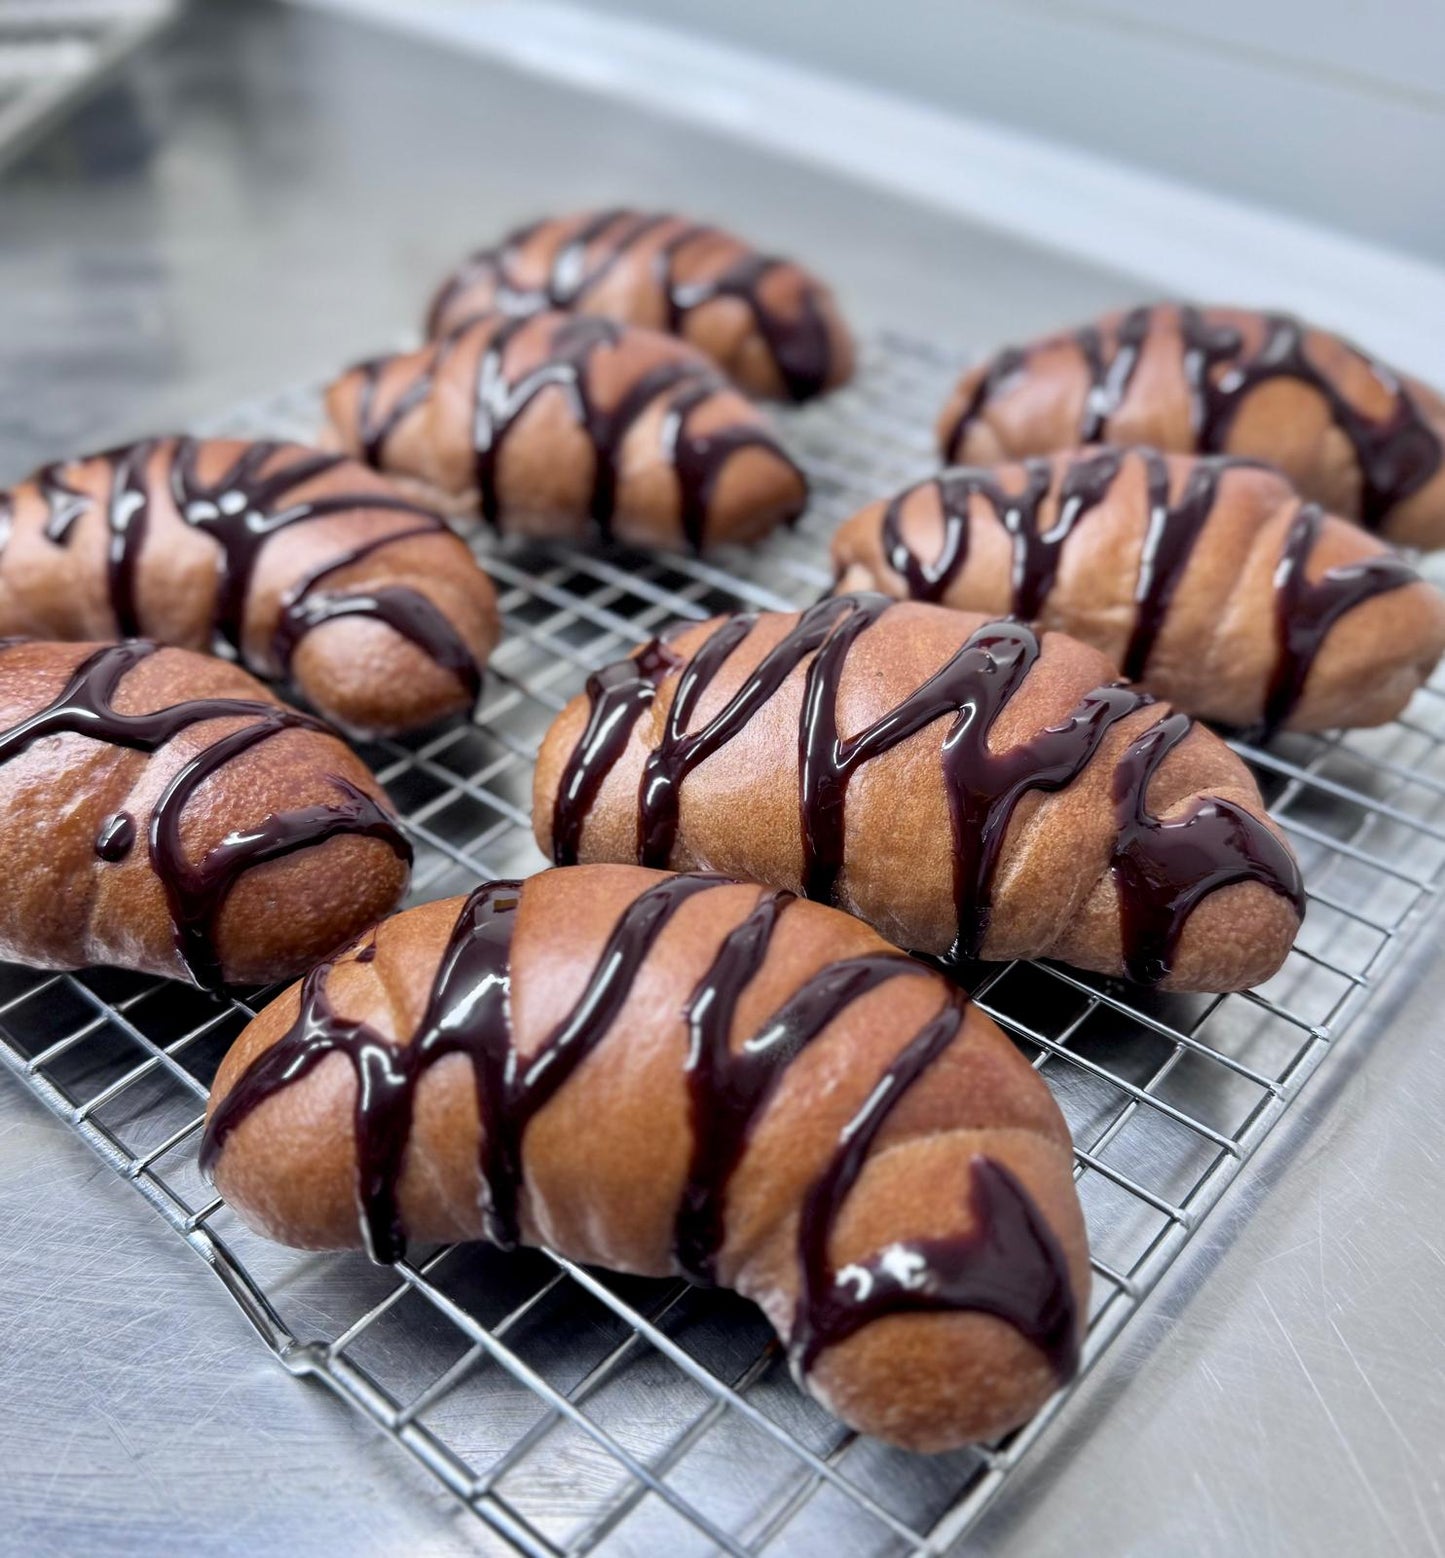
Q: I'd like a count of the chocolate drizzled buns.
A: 8